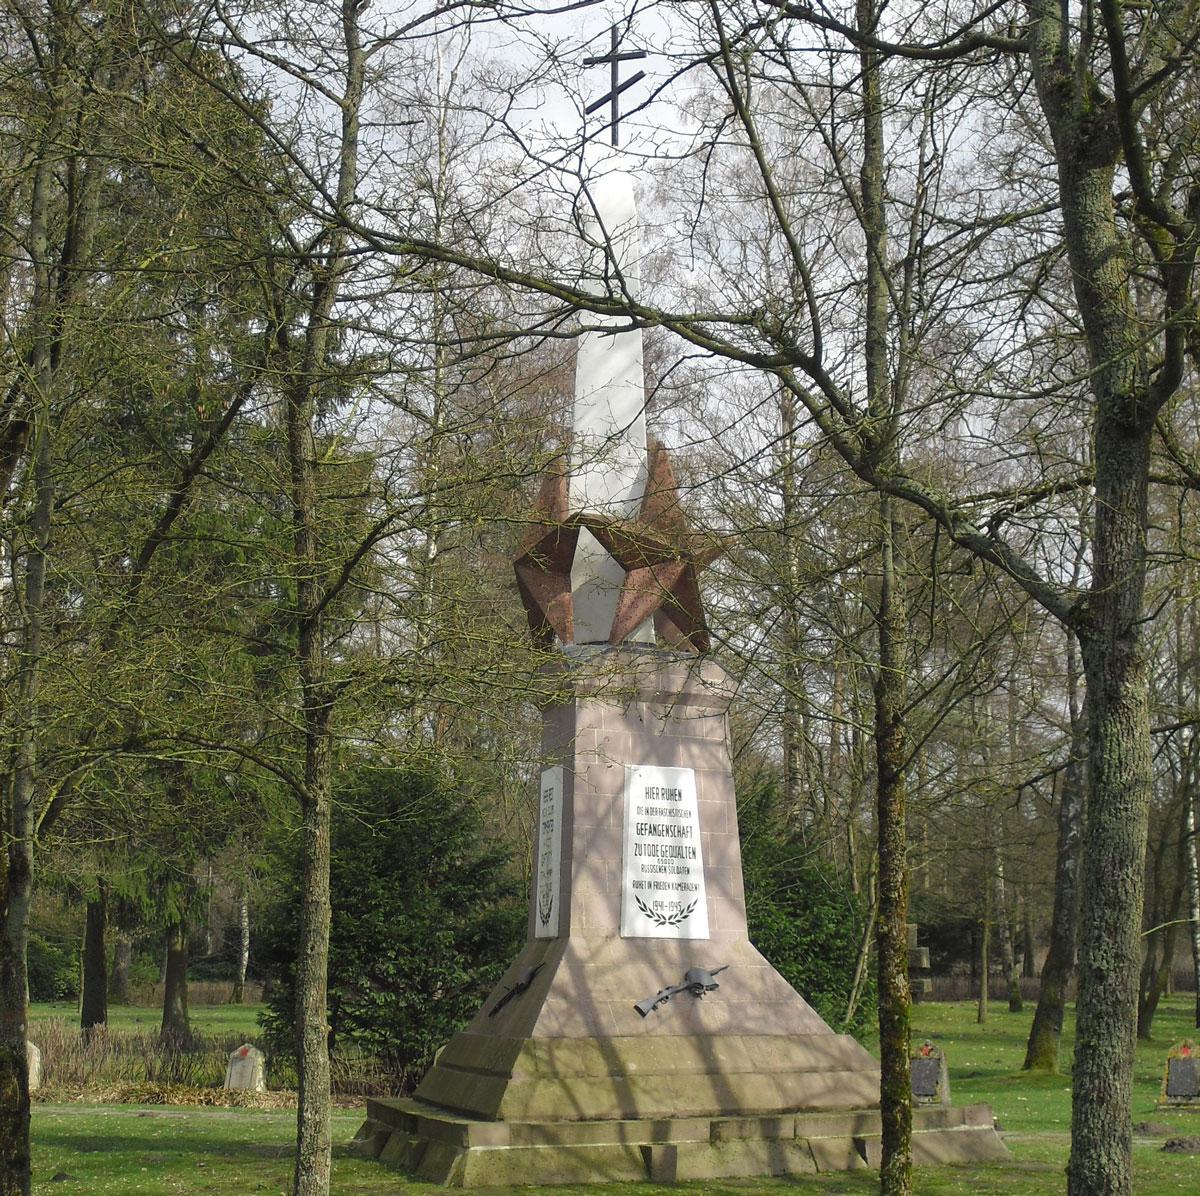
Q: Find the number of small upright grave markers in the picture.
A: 4